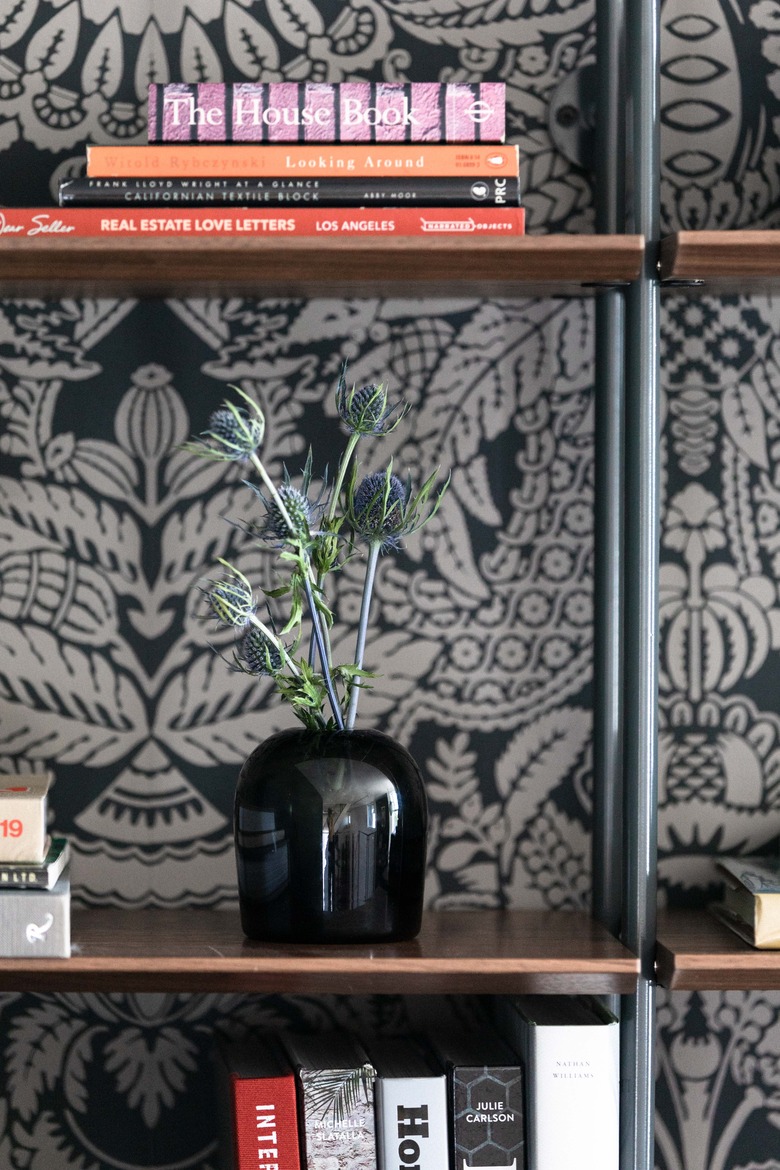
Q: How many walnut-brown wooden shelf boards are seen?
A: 4